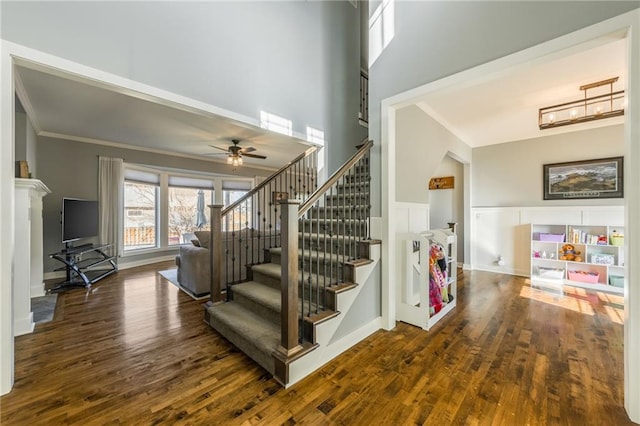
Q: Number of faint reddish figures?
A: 0